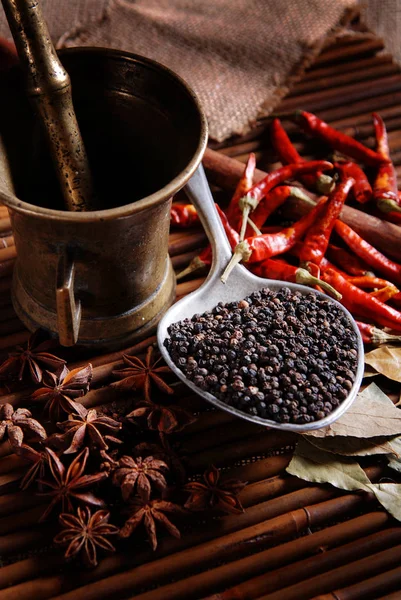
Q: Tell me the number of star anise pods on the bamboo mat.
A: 12